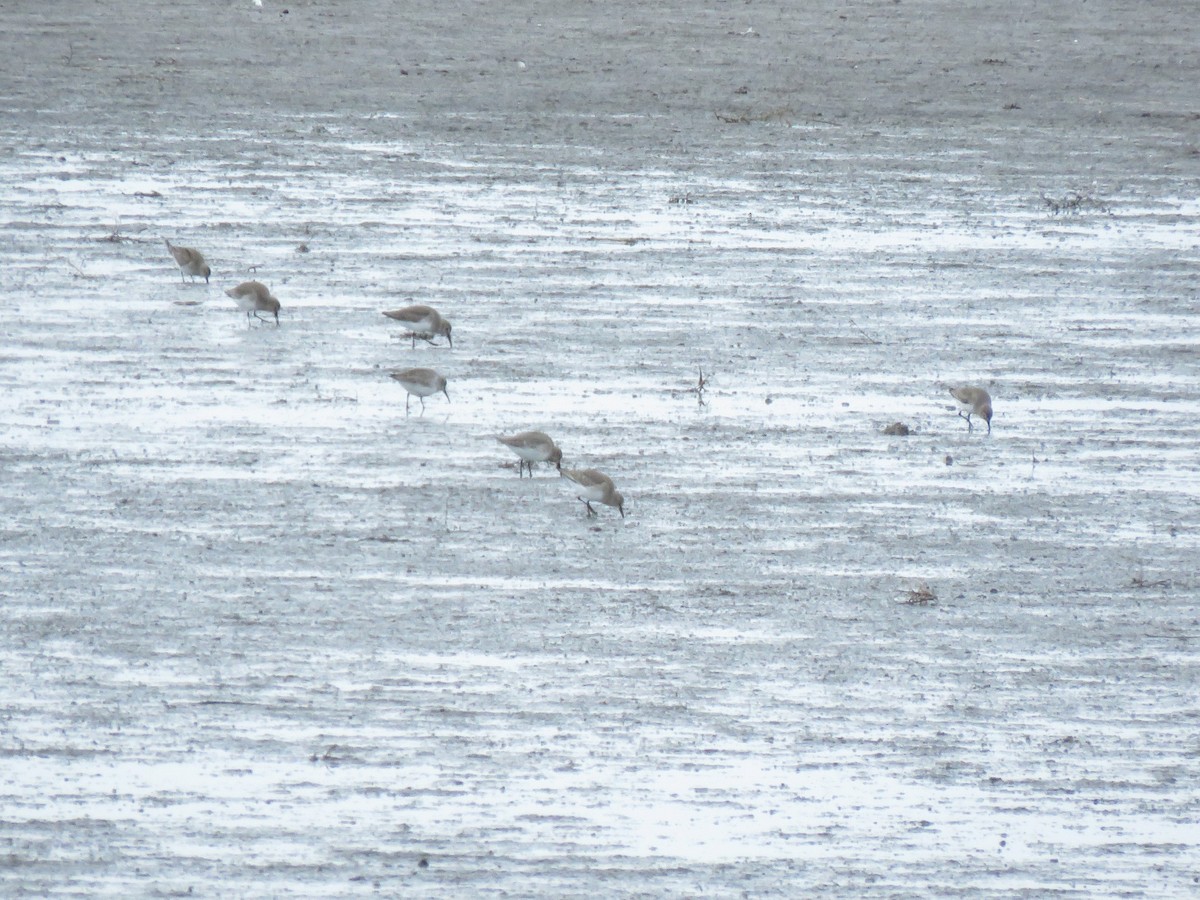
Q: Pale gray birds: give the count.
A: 7